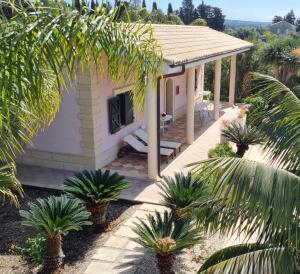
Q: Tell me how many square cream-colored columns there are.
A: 4